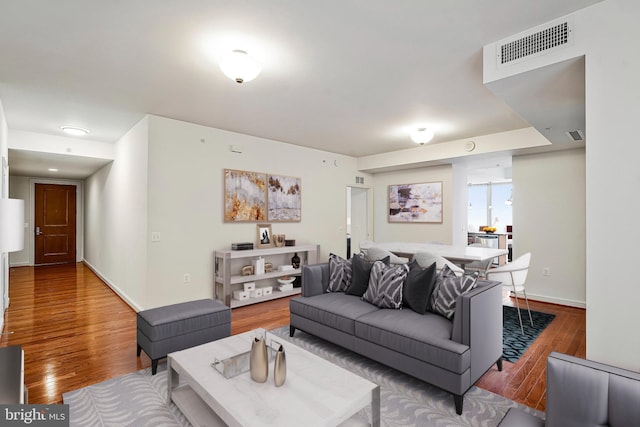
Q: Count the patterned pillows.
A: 3